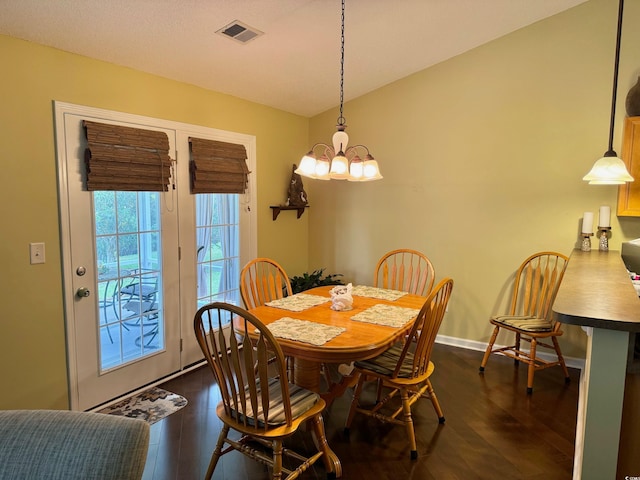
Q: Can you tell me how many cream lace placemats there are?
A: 4